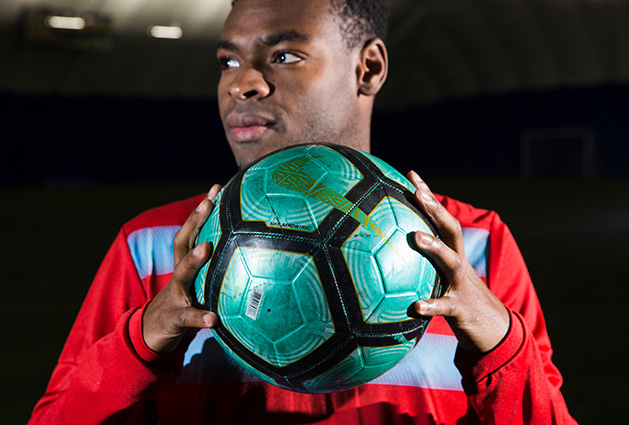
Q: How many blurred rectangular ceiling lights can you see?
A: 2